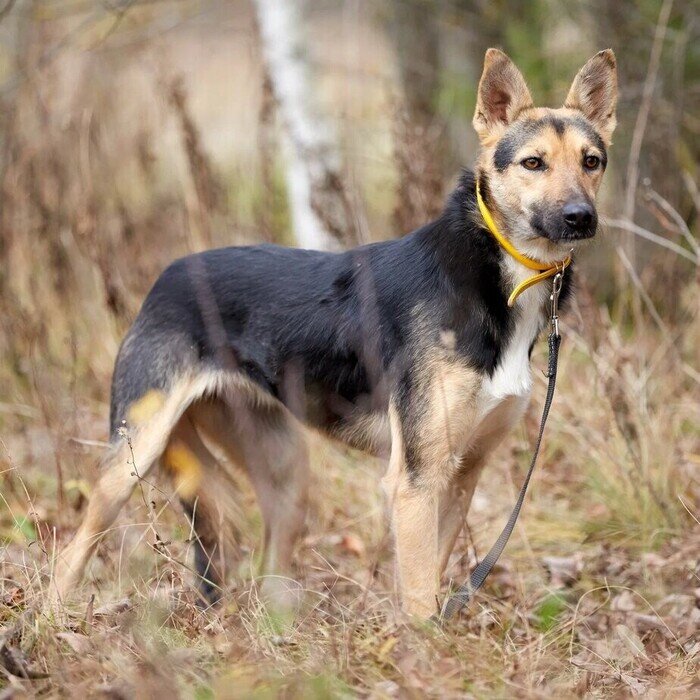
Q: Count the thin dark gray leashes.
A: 1